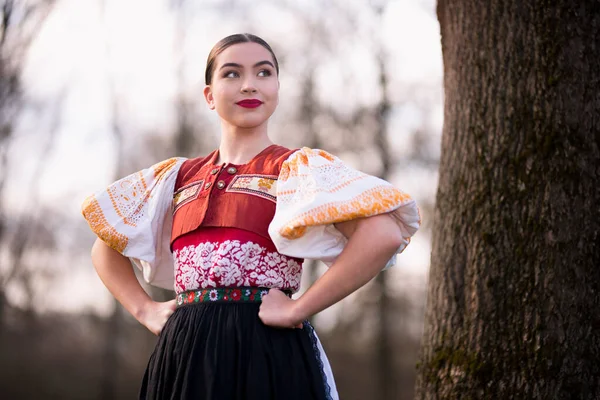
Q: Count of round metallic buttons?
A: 4